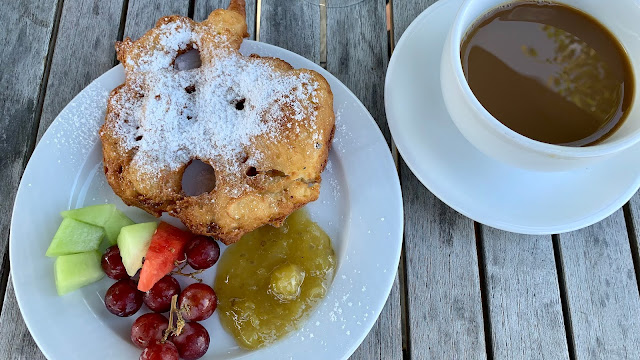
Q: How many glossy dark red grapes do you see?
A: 8